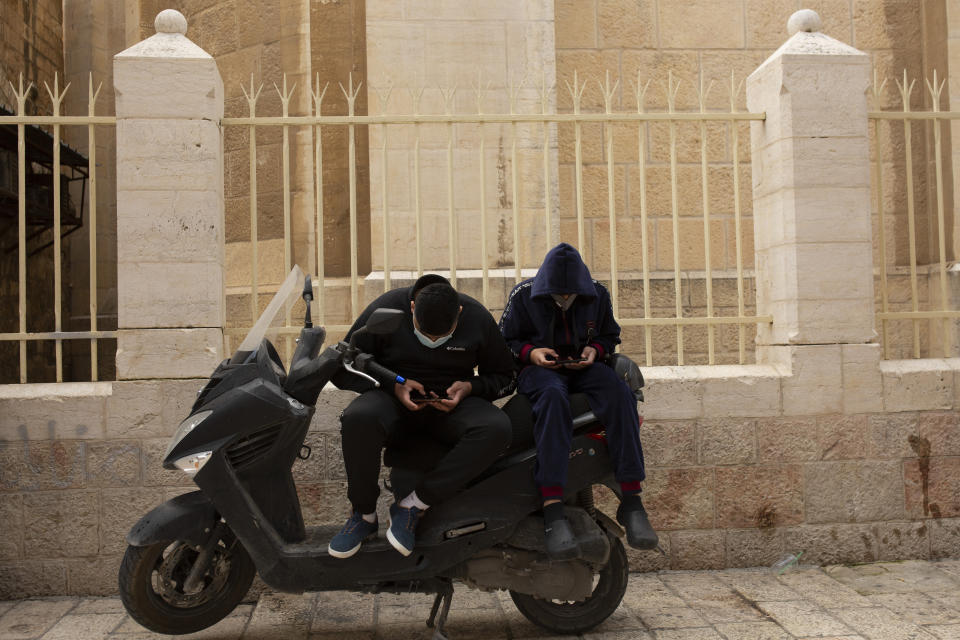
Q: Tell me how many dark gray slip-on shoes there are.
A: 2